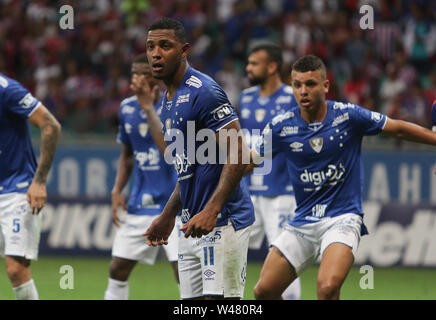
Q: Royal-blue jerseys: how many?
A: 5